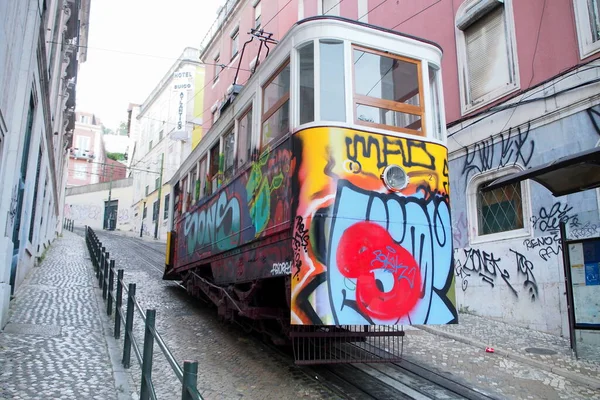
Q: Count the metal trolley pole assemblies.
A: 1